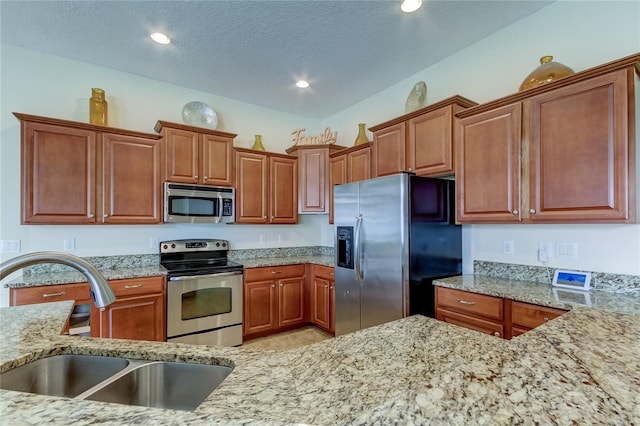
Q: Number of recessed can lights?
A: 3